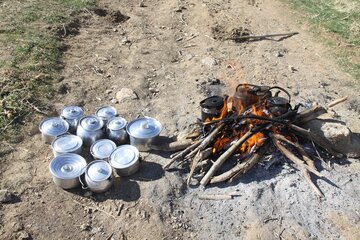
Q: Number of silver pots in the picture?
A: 11